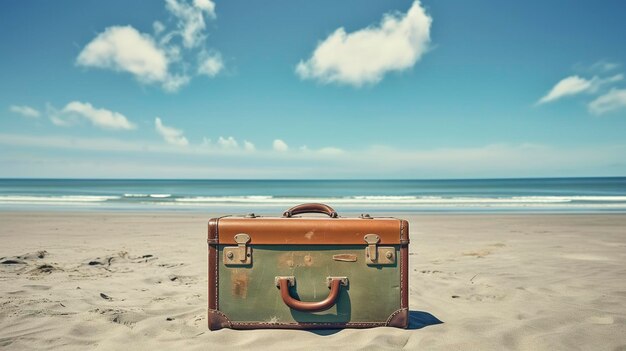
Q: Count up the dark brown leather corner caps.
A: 2